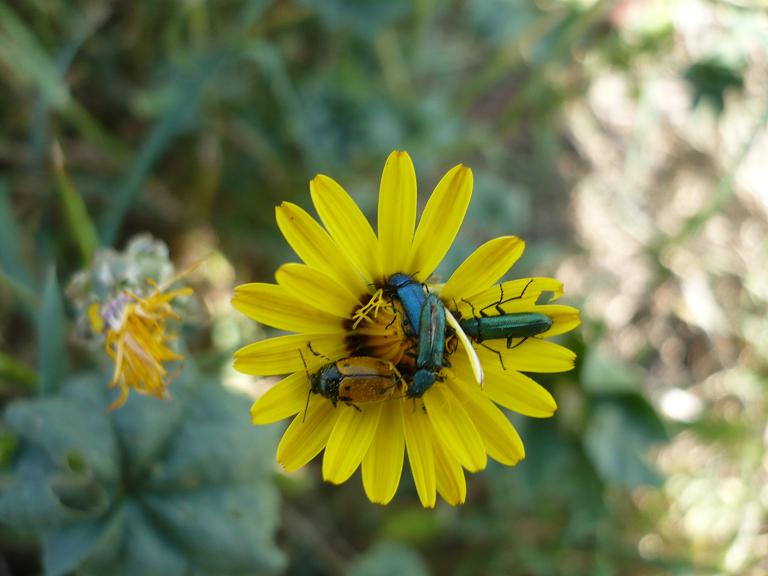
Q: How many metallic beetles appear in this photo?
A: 3